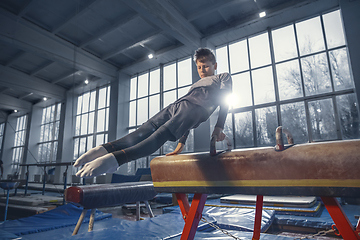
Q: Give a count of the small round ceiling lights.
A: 5